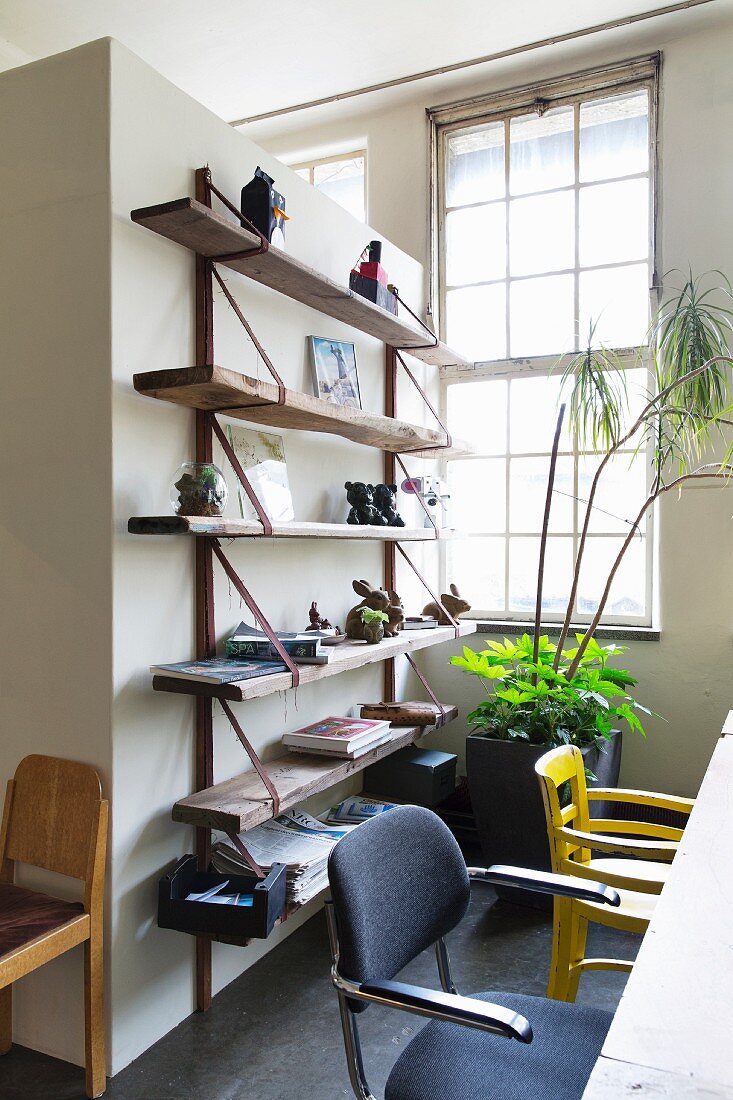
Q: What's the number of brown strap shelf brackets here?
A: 11